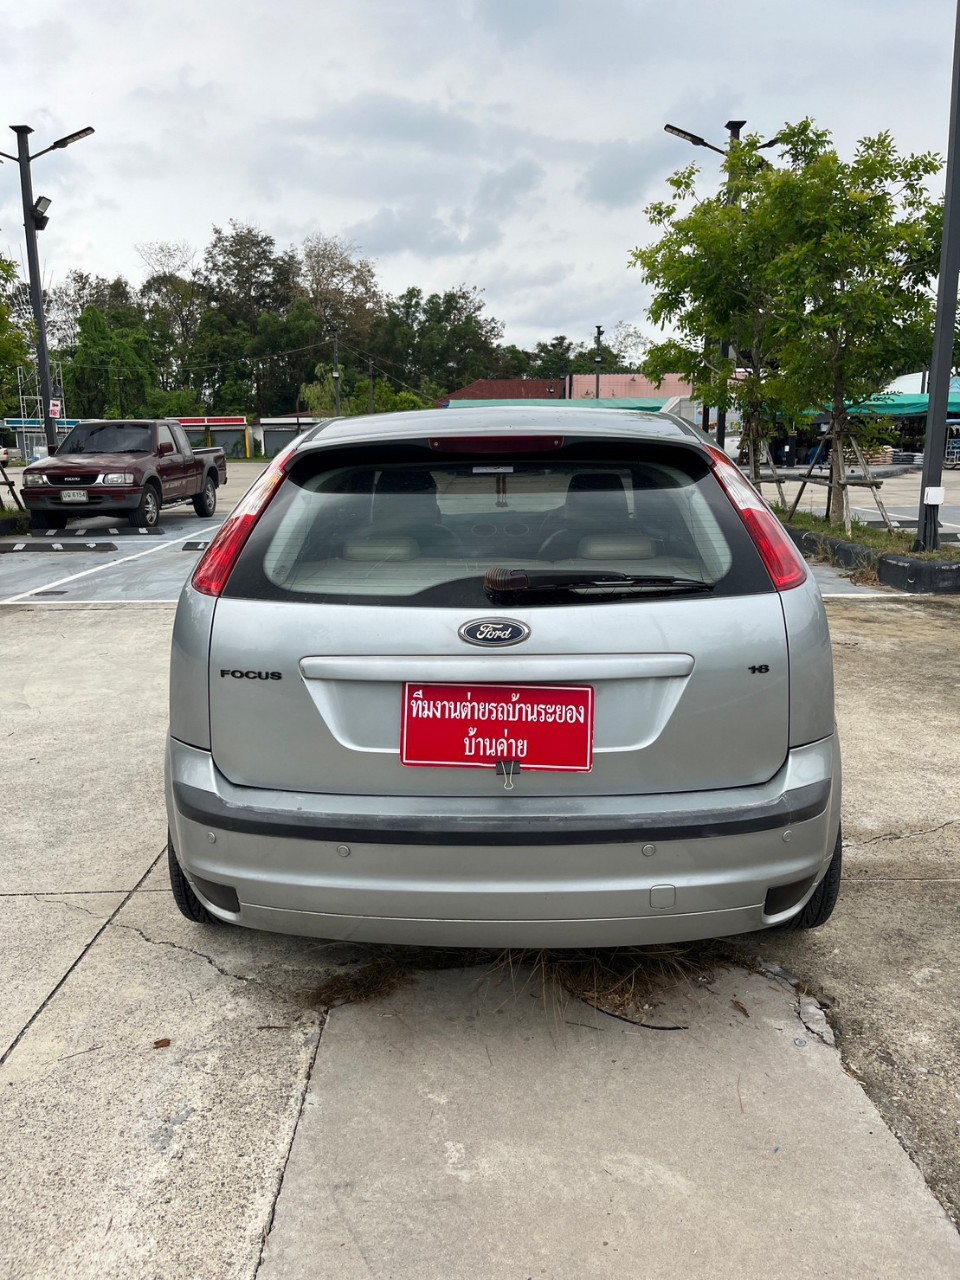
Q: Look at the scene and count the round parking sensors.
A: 4